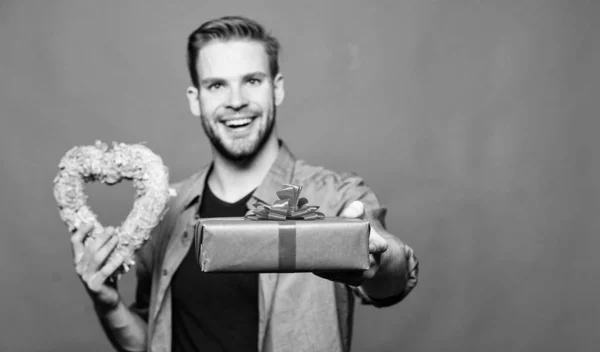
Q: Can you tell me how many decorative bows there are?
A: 1